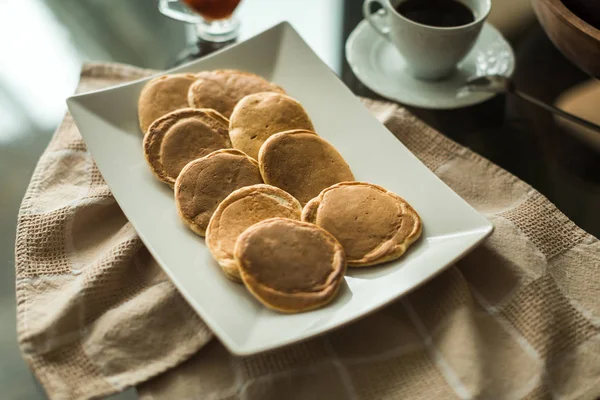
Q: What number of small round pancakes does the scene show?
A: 9